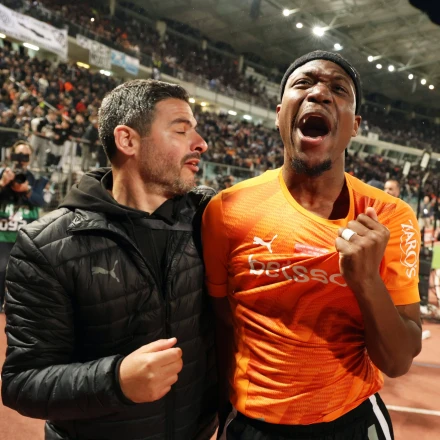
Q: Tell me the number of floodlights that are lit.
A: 10